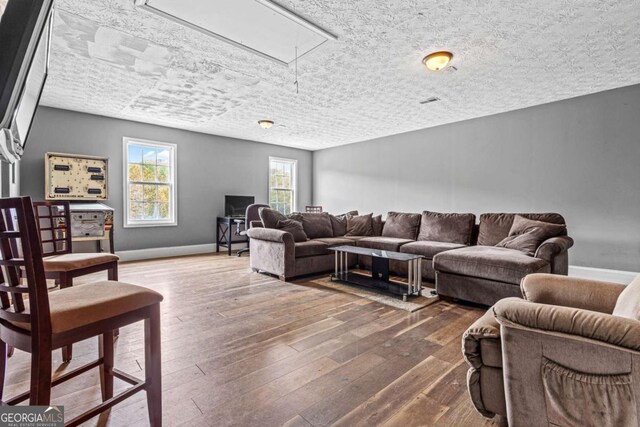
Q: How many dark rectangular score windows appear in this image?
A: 5